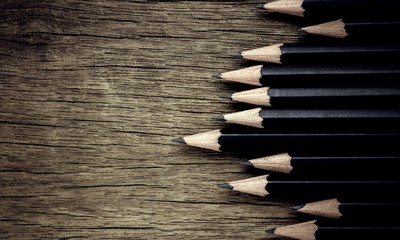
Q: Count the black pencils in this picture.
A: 11